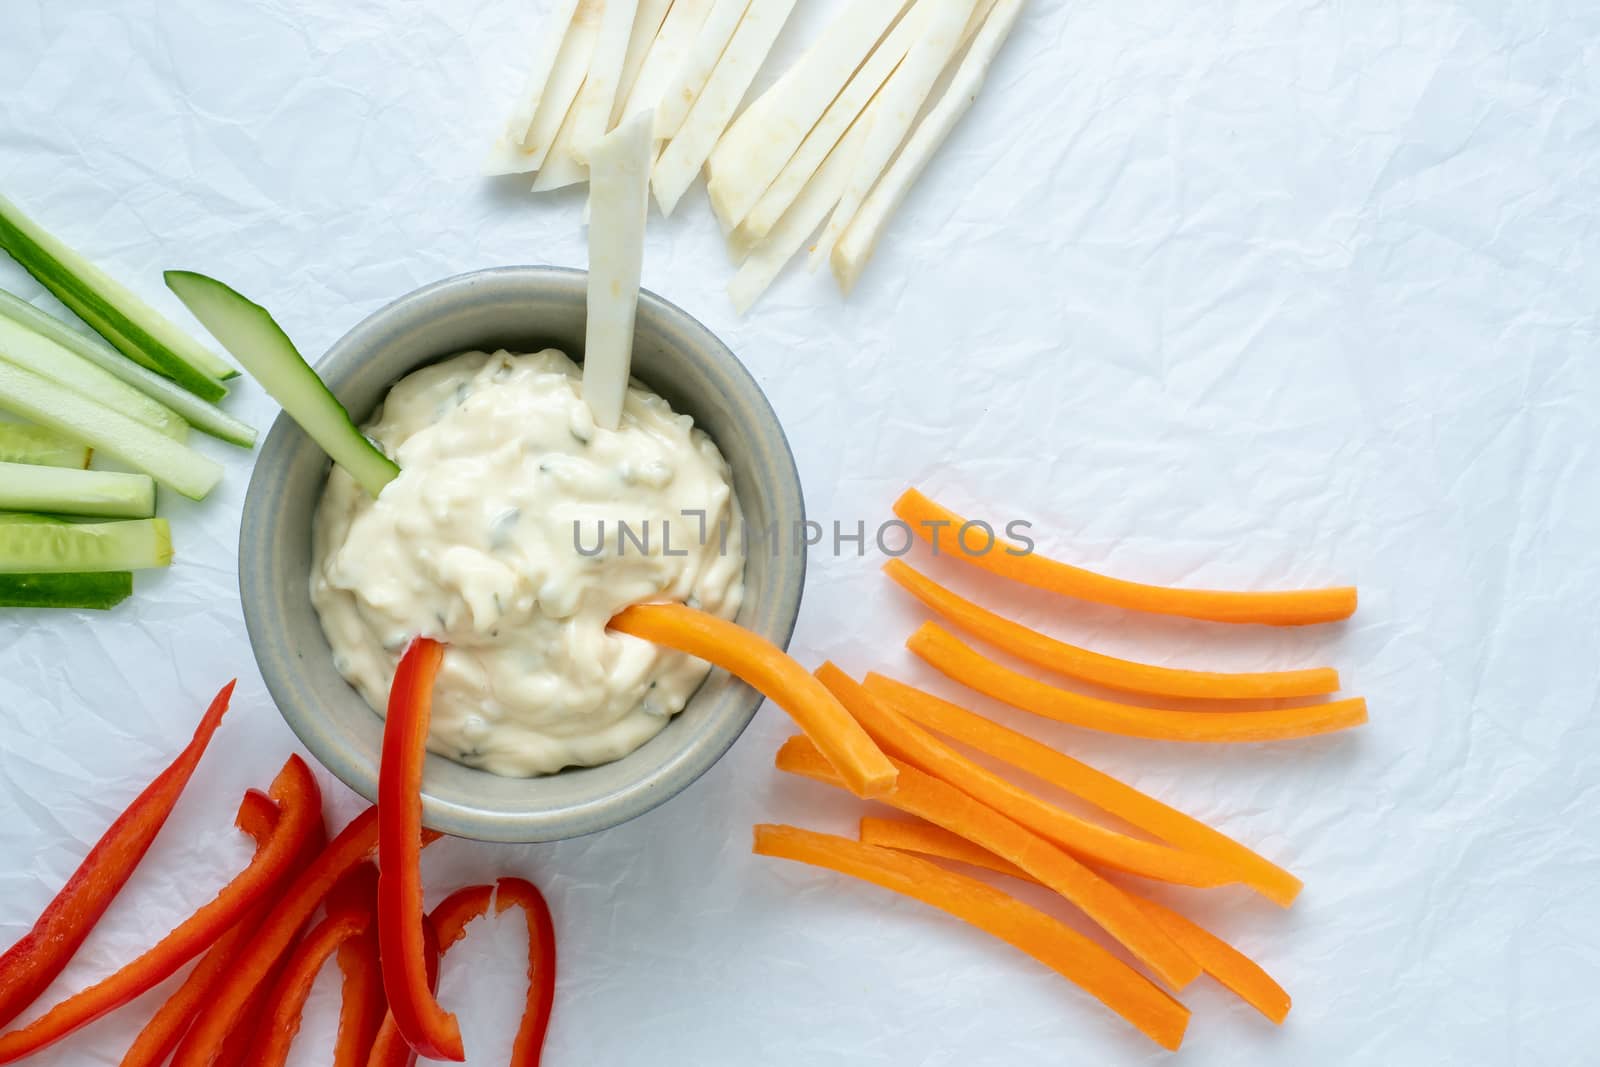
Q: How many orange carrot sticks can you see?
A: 9